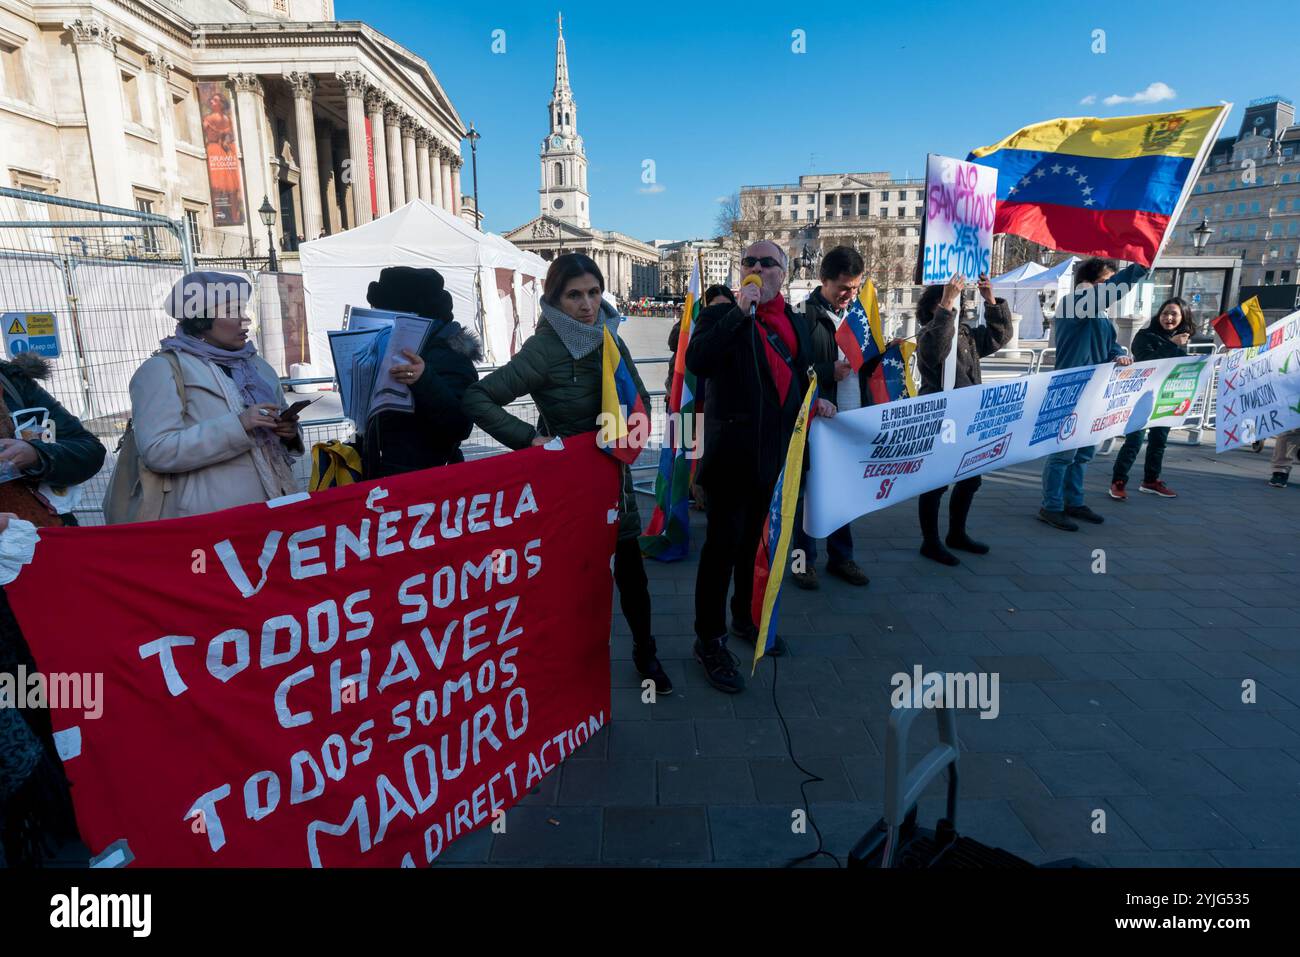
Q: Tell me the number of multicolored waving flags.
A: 7